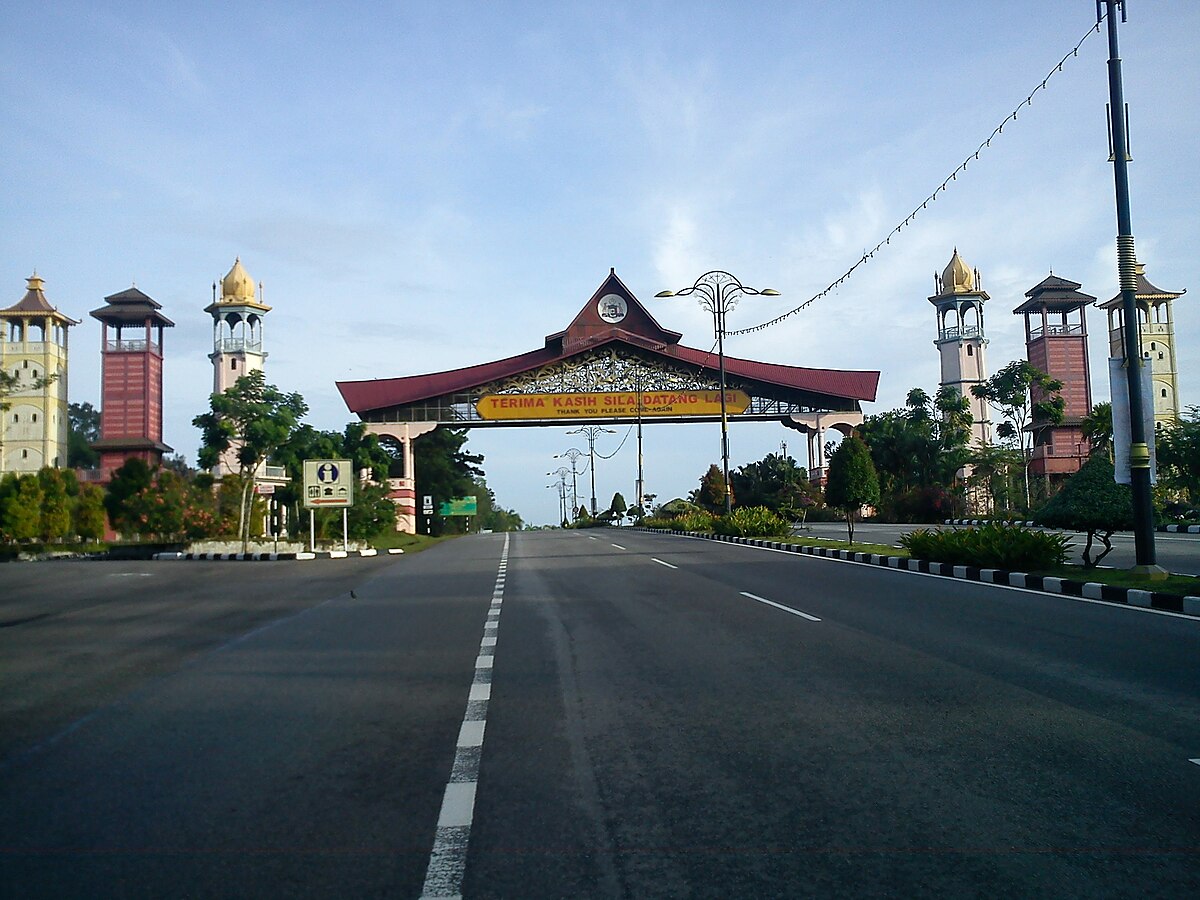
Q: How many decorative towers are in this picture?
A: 6